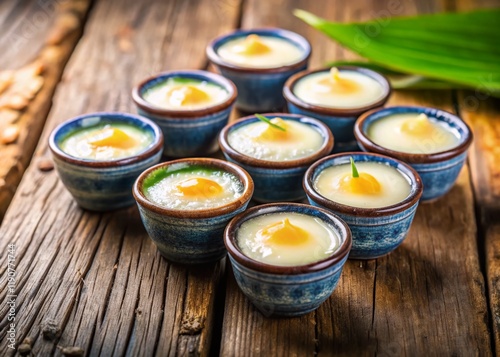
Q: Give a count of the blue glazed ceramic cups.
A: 9